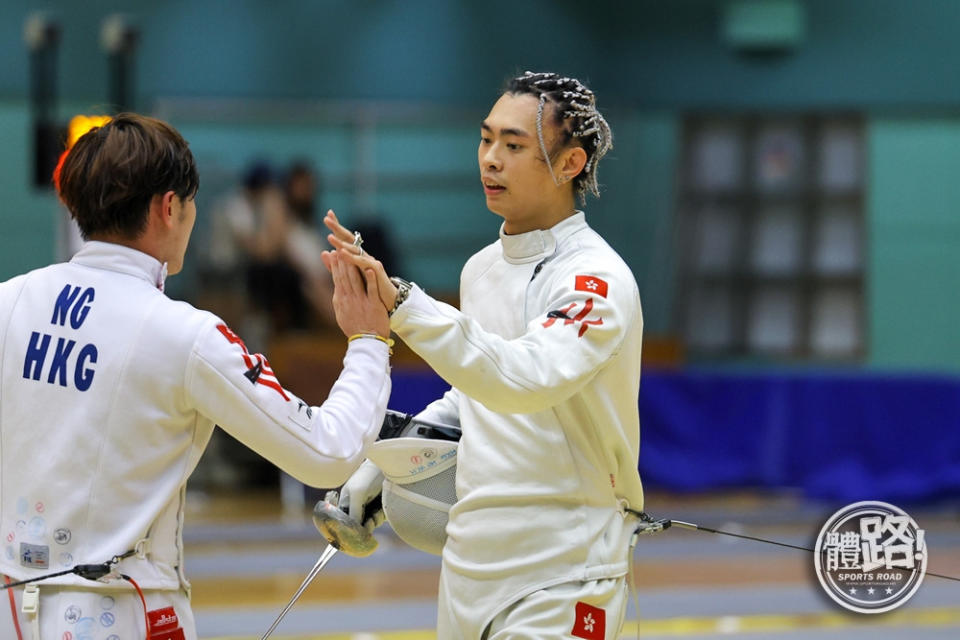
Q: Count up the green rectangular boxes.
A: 1